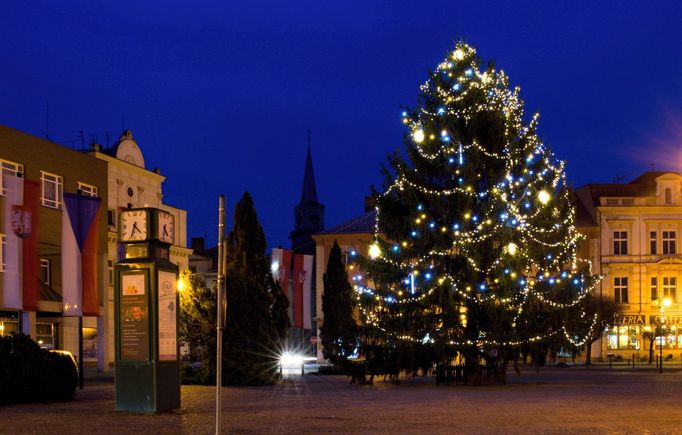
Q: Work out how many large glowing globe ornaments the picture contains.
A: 5